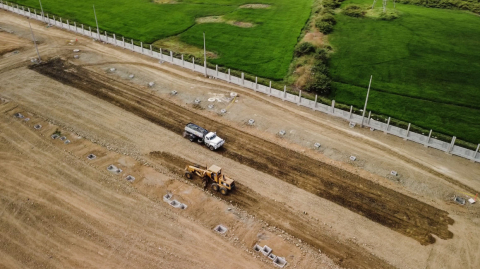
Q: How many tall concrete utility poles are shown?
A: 5